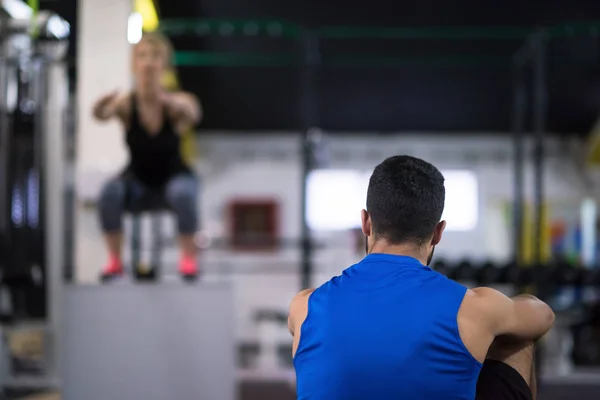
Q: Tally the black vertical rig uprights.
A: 3